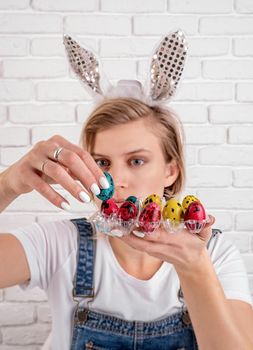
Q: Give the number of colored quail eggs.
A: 9